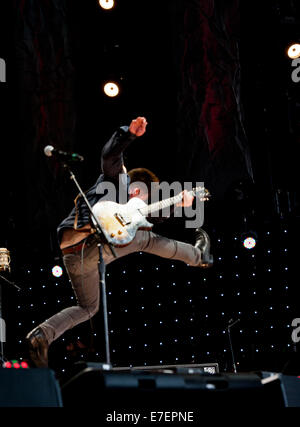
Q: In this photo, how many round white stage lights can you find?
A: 5